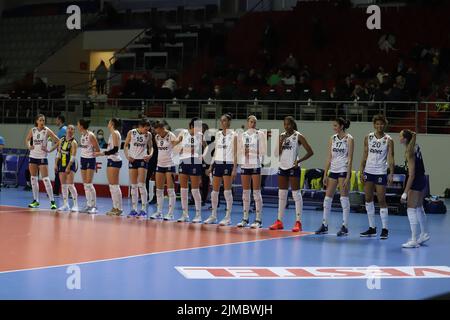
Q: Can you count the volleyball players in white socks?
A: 13